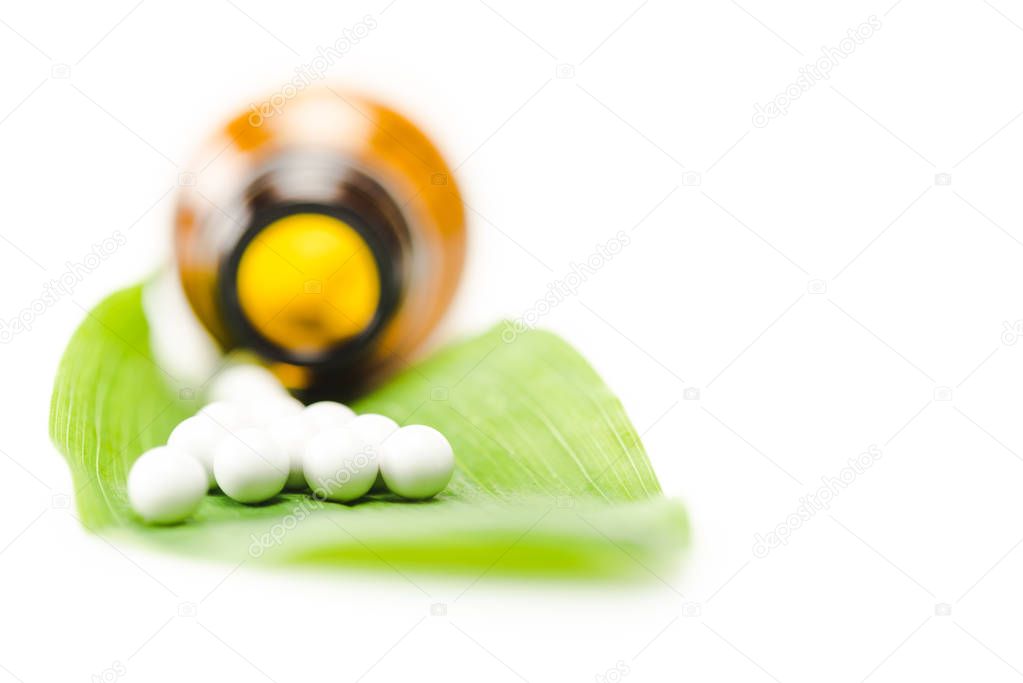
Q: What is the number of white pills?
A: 11